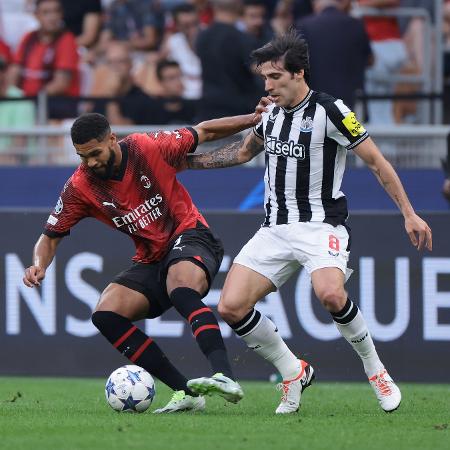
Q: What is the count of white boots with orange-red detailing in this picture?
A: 2